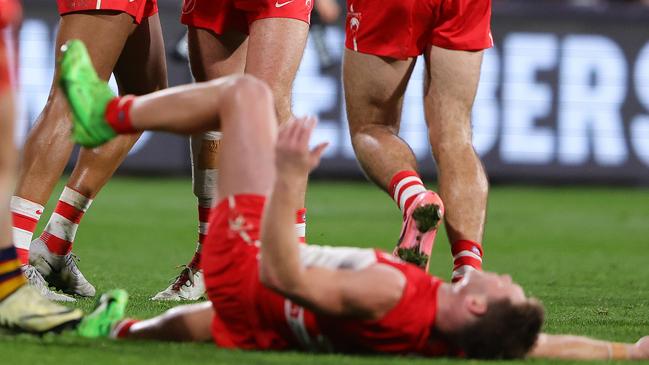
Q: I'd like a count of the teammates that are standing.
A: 3